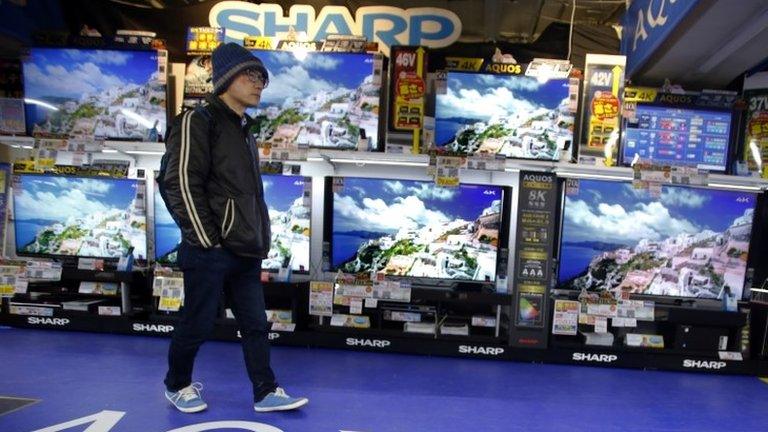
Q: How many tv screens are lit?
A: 8